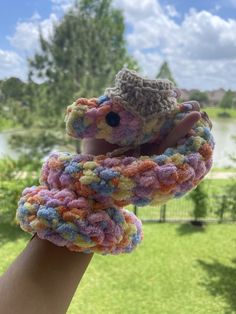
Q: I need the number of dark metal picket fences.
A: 1